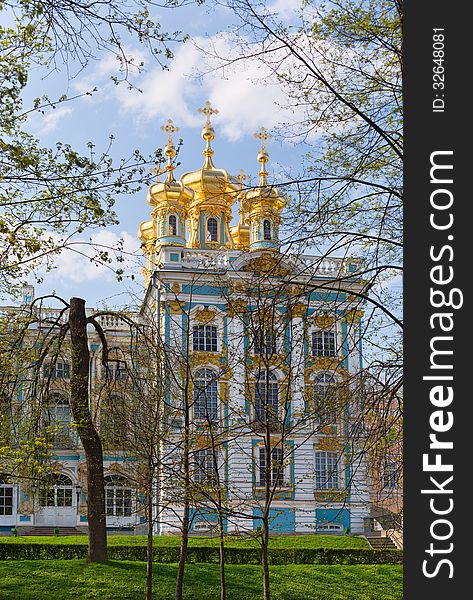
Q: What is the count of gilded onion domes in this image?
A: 5